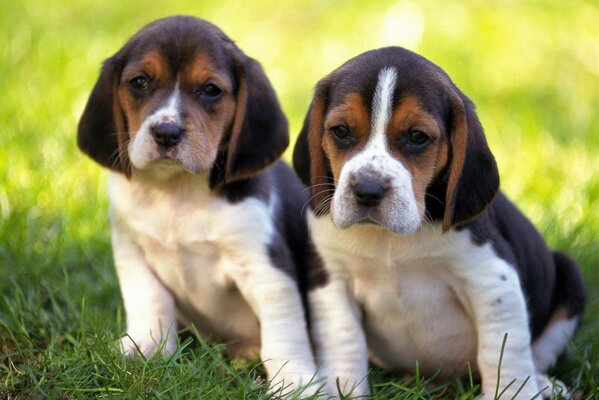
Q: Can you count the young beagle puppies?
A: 2